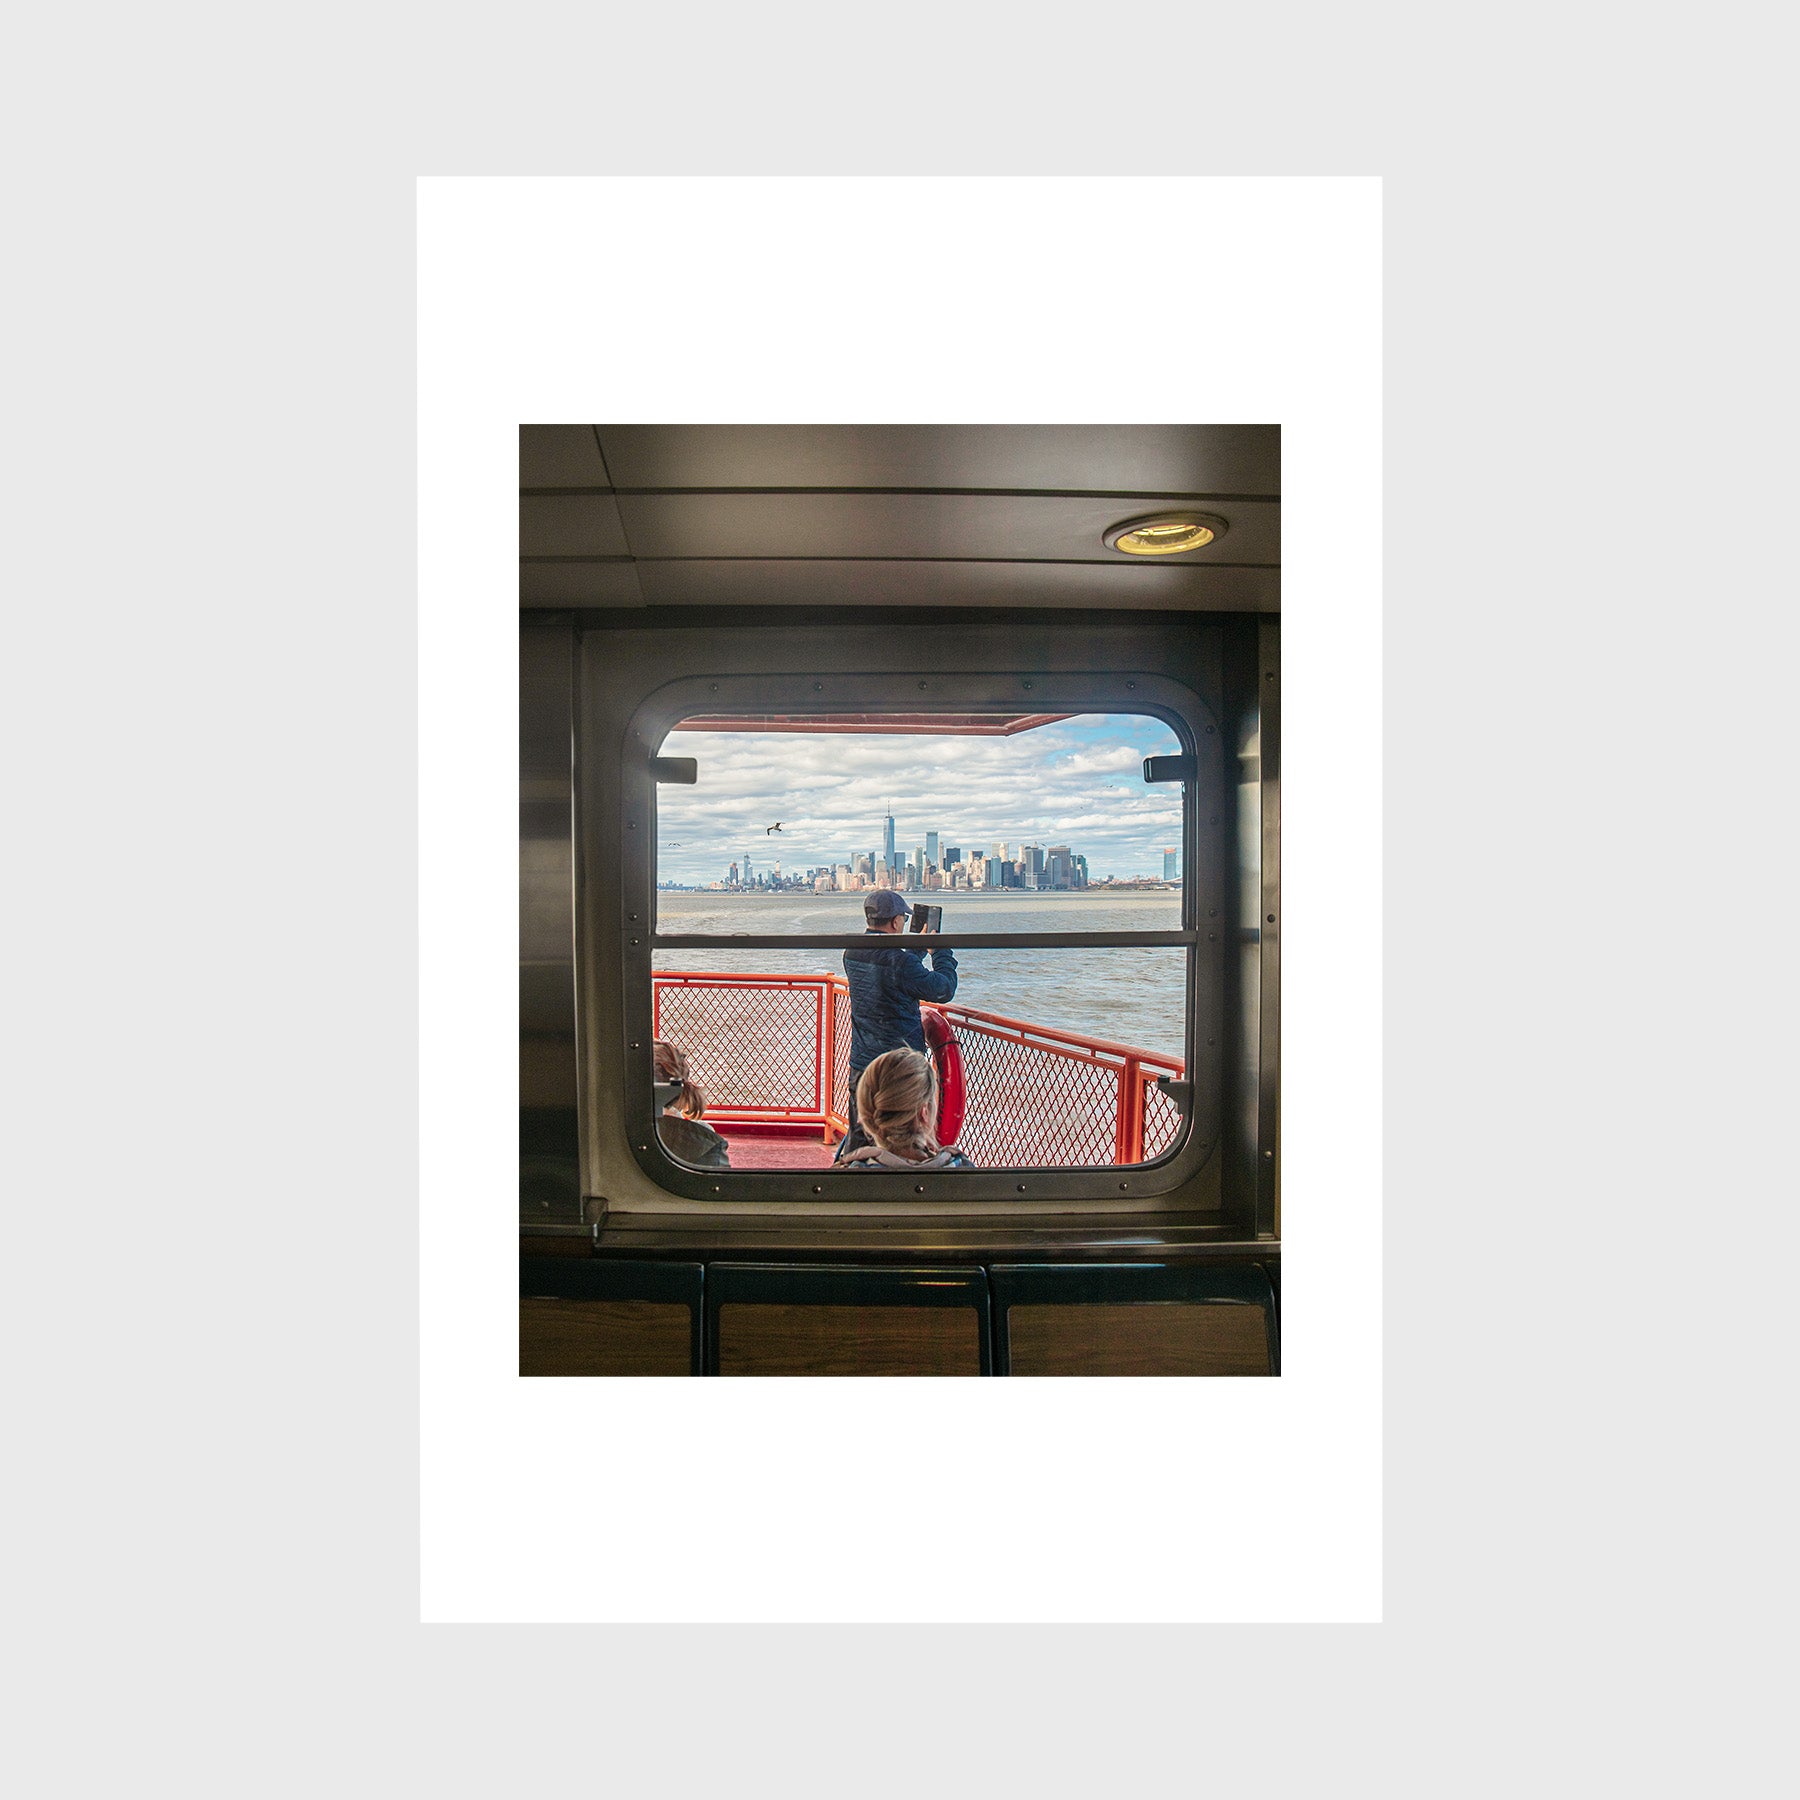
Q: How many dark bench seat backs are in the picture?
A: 3